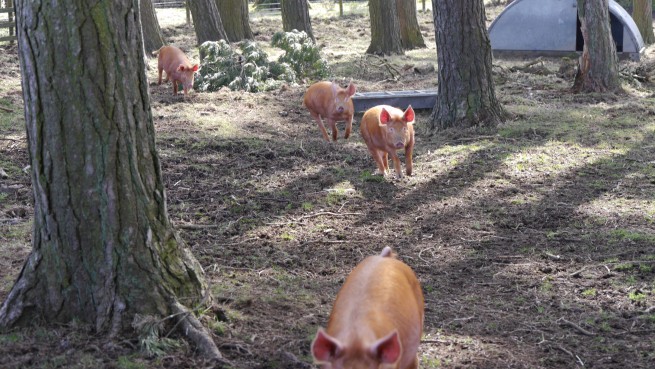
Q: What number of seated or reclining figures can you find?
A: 0